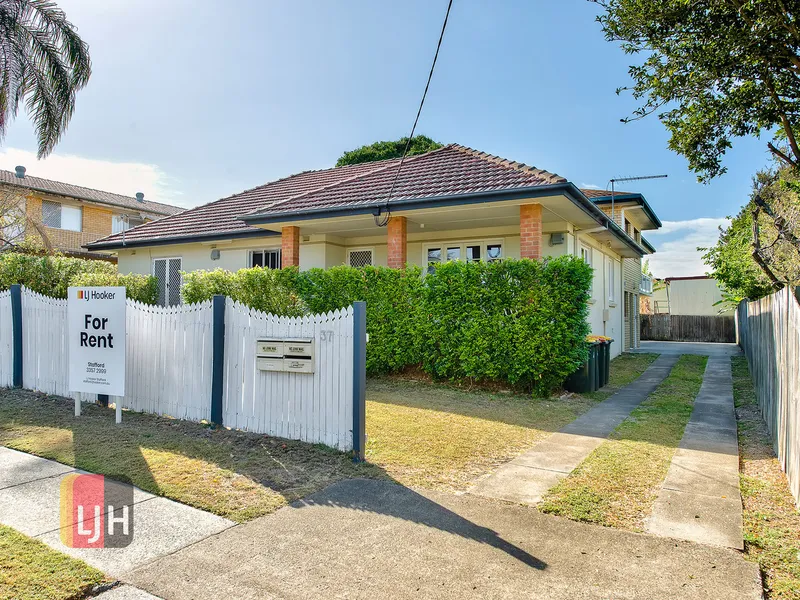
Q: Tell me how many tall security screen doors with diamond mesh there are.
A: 2